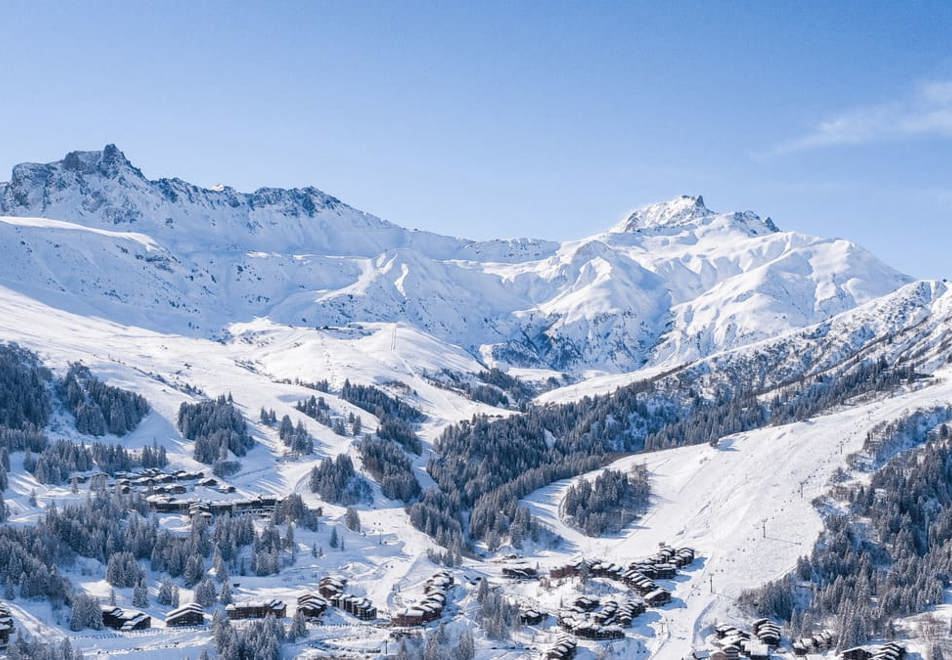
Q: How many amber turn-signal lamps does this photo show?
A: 0